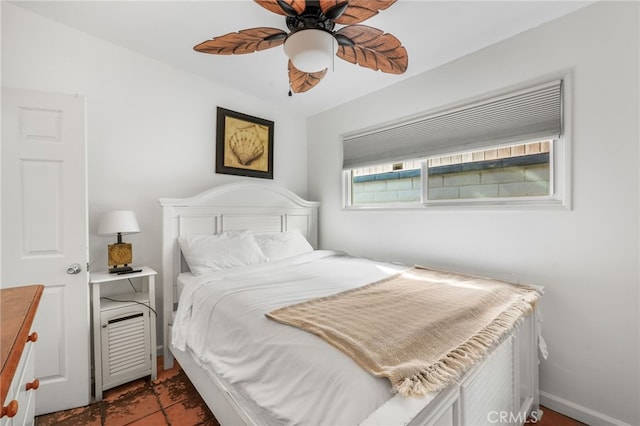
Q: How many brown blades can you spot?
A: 5